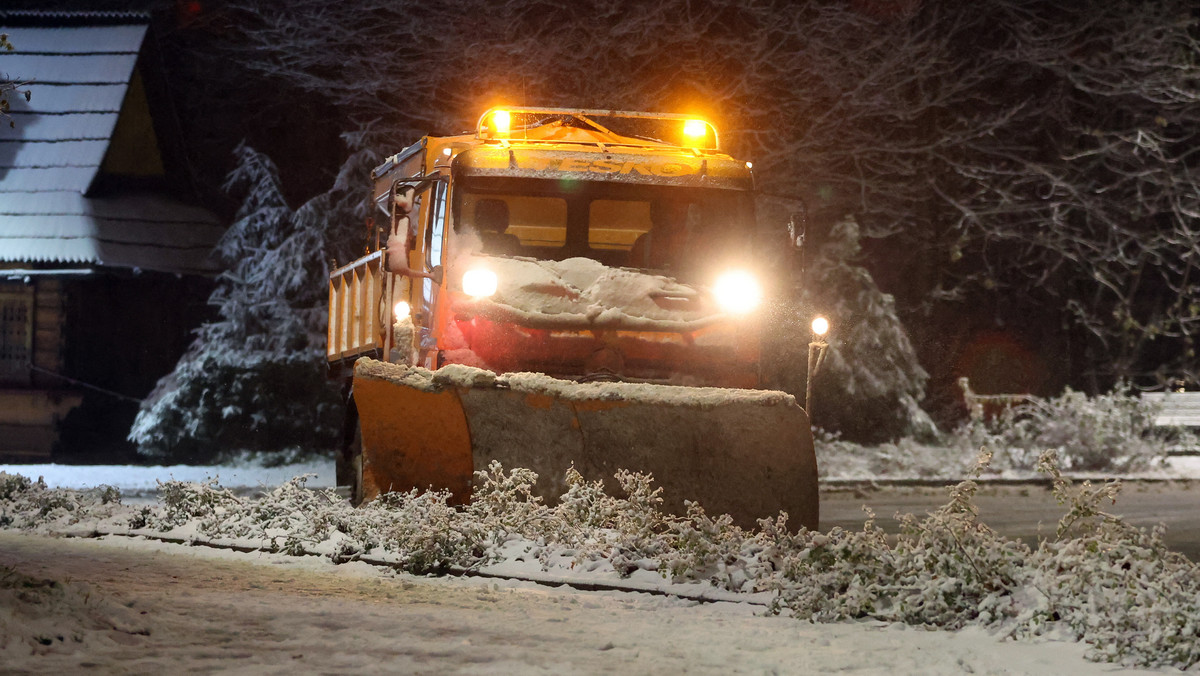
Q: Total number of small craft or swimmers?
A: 0